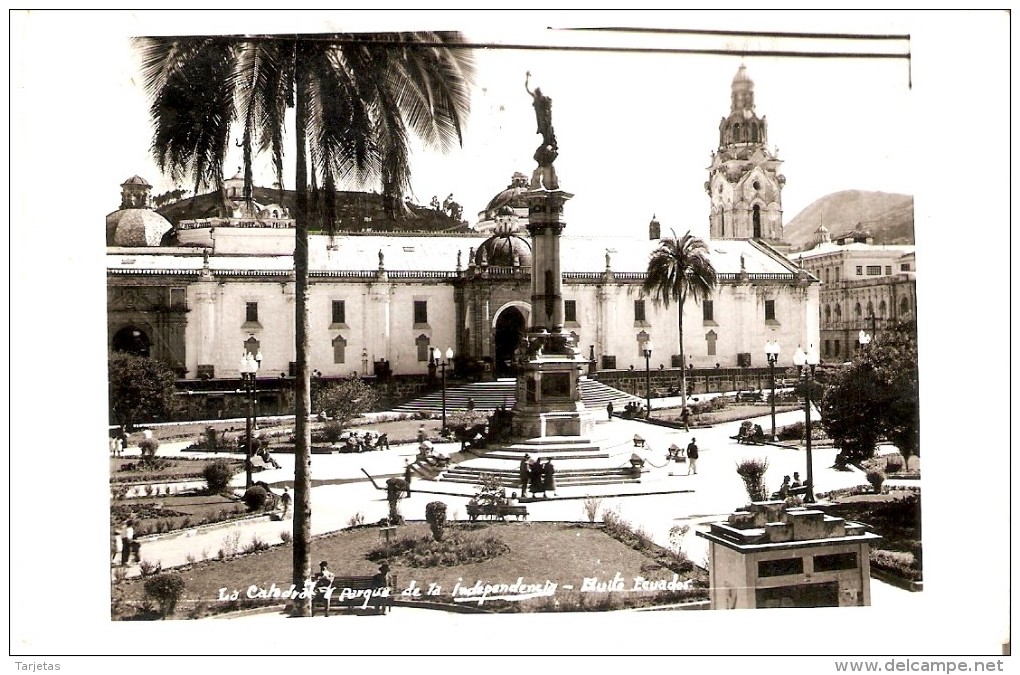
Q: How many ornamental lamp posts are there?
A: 7